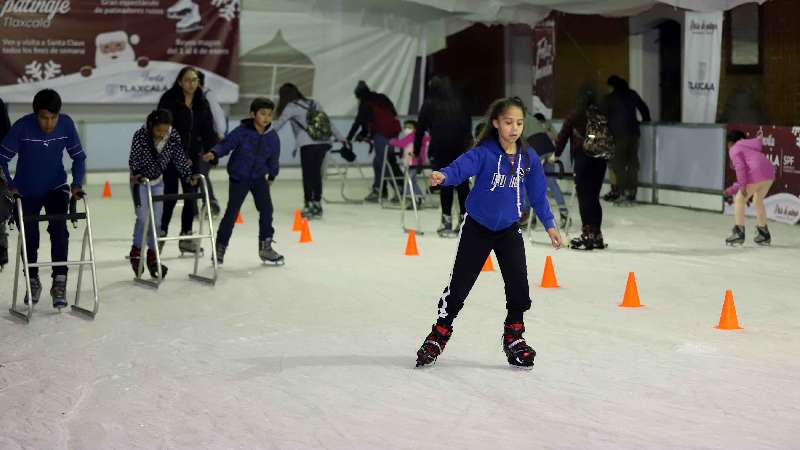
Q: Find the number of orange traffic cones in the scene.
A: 9